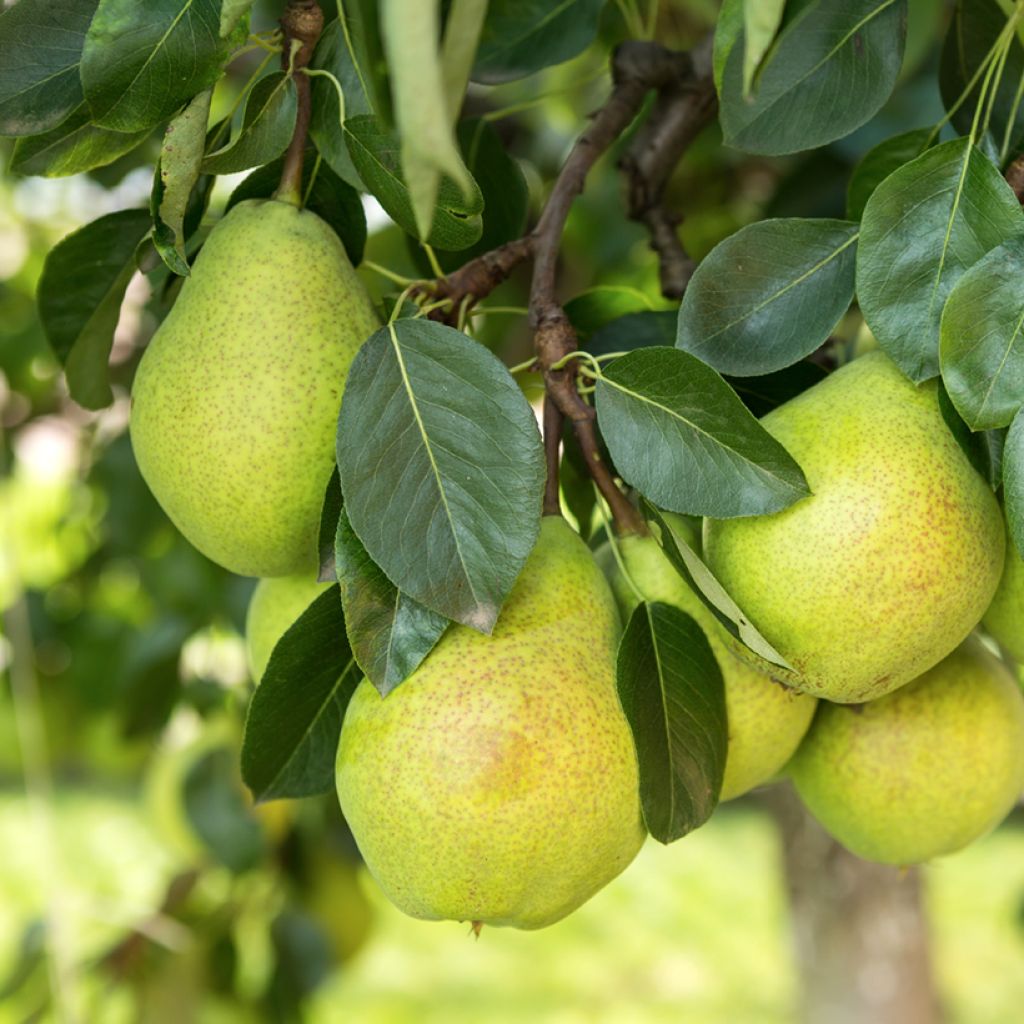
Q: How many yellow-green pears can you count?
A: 7